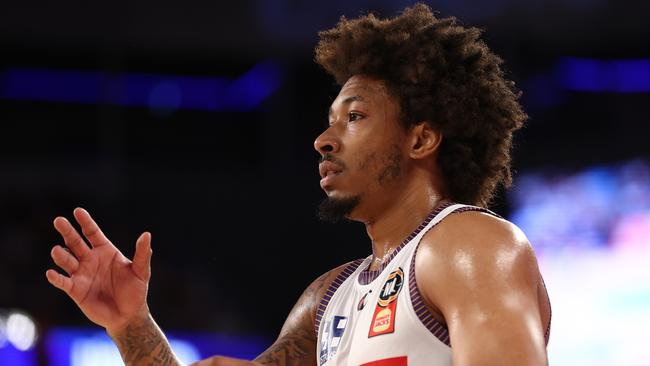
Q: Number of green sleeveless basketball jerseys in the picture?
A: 0